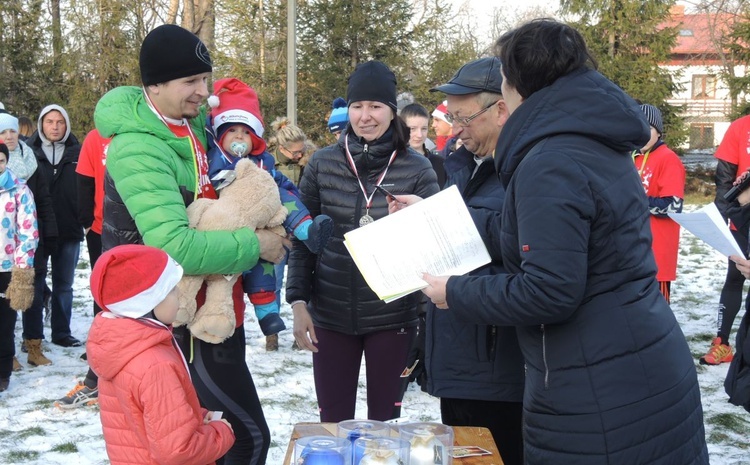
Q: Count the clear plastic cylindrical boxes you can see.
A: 4